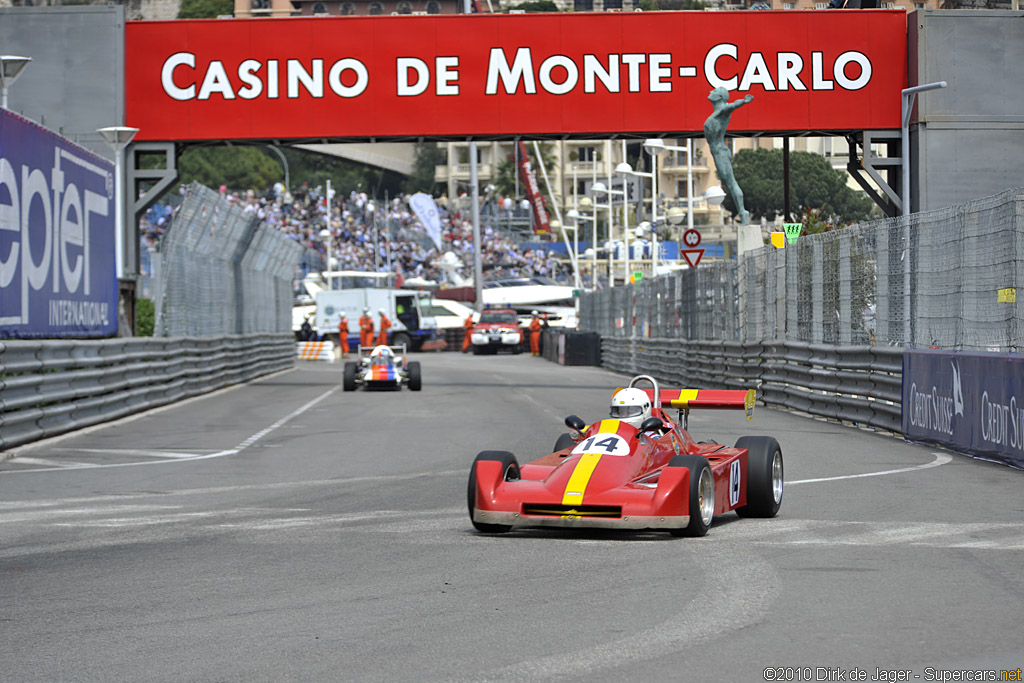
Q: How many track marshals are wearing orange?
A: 6